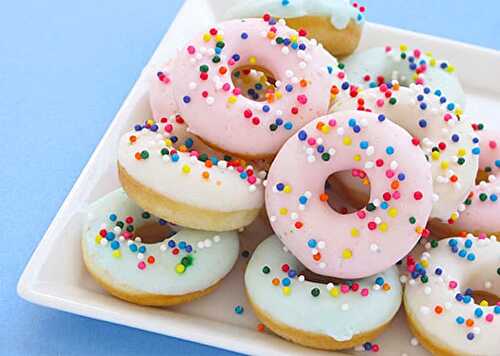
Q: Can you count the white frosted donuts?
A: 3